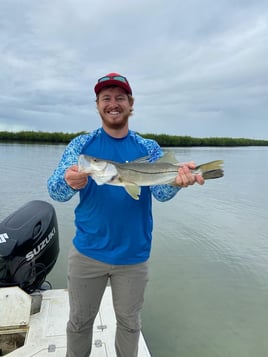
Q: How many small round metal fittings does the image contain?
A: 2